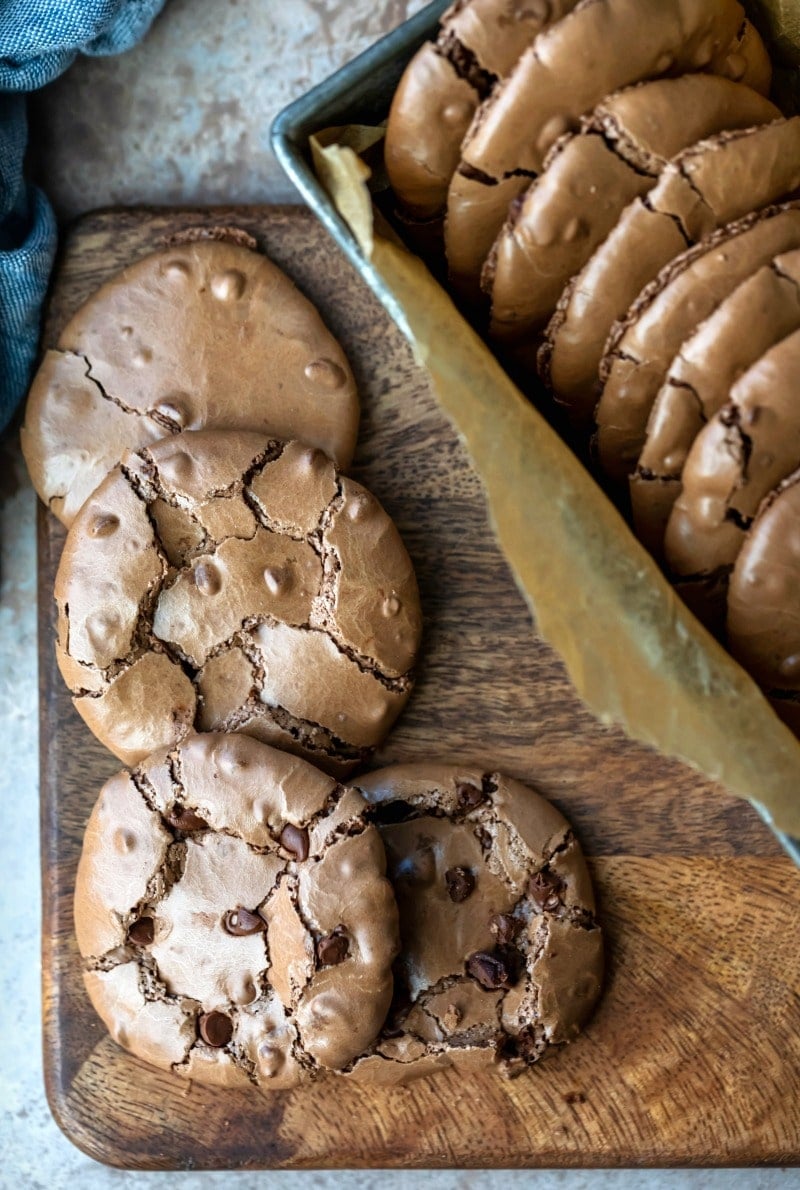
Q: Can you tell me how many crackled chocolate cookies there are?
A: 12